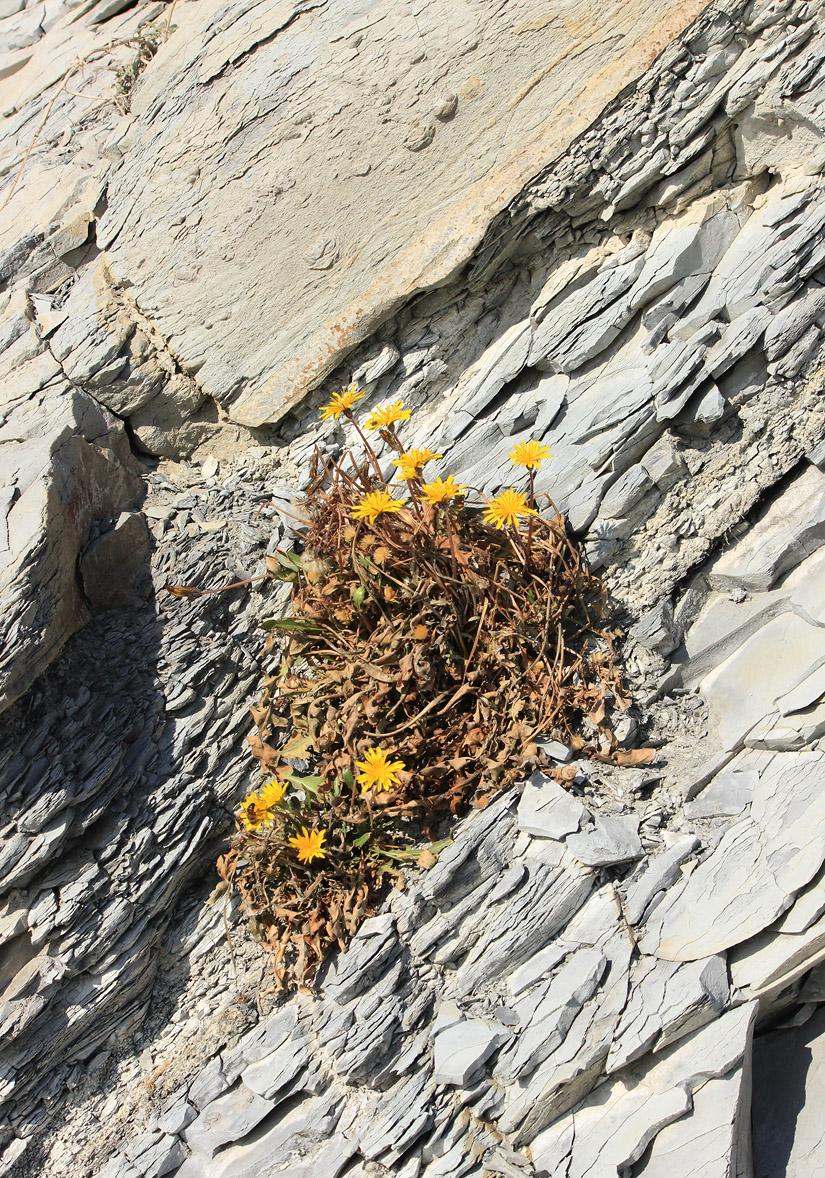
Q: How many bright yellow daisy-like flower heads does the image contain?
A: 11